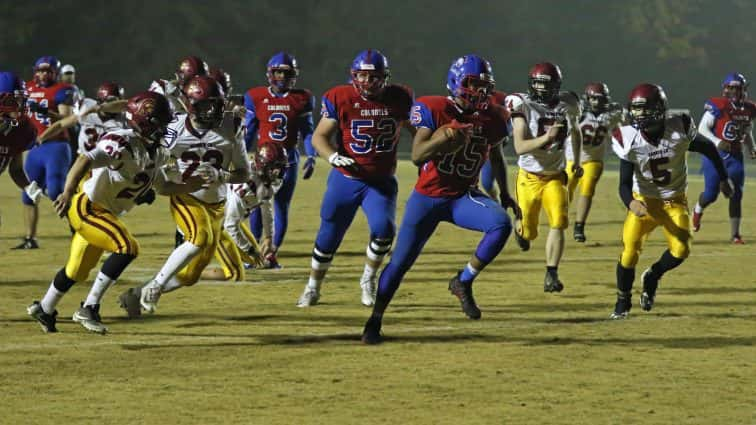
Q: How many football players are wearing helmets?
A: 15